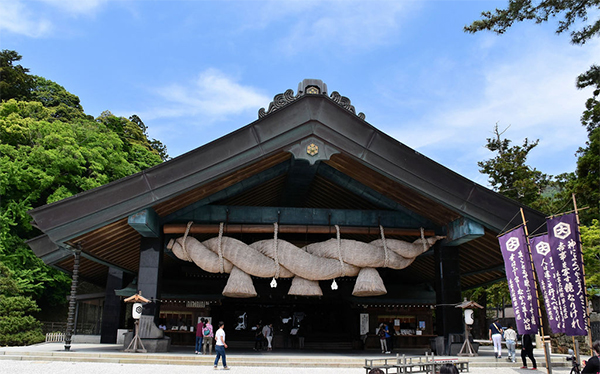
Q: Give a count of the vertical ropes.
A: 6